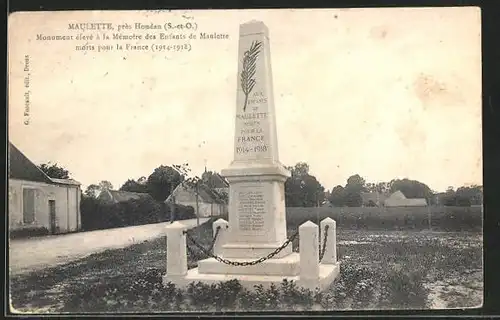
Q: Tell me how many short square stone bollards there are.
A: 4